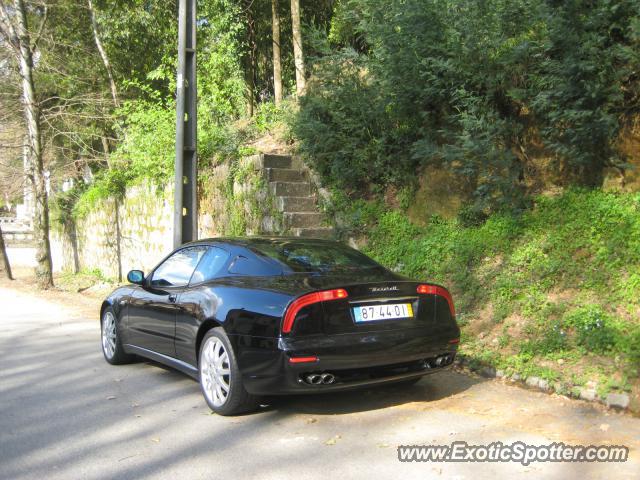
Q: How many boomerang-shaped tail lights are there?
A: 2